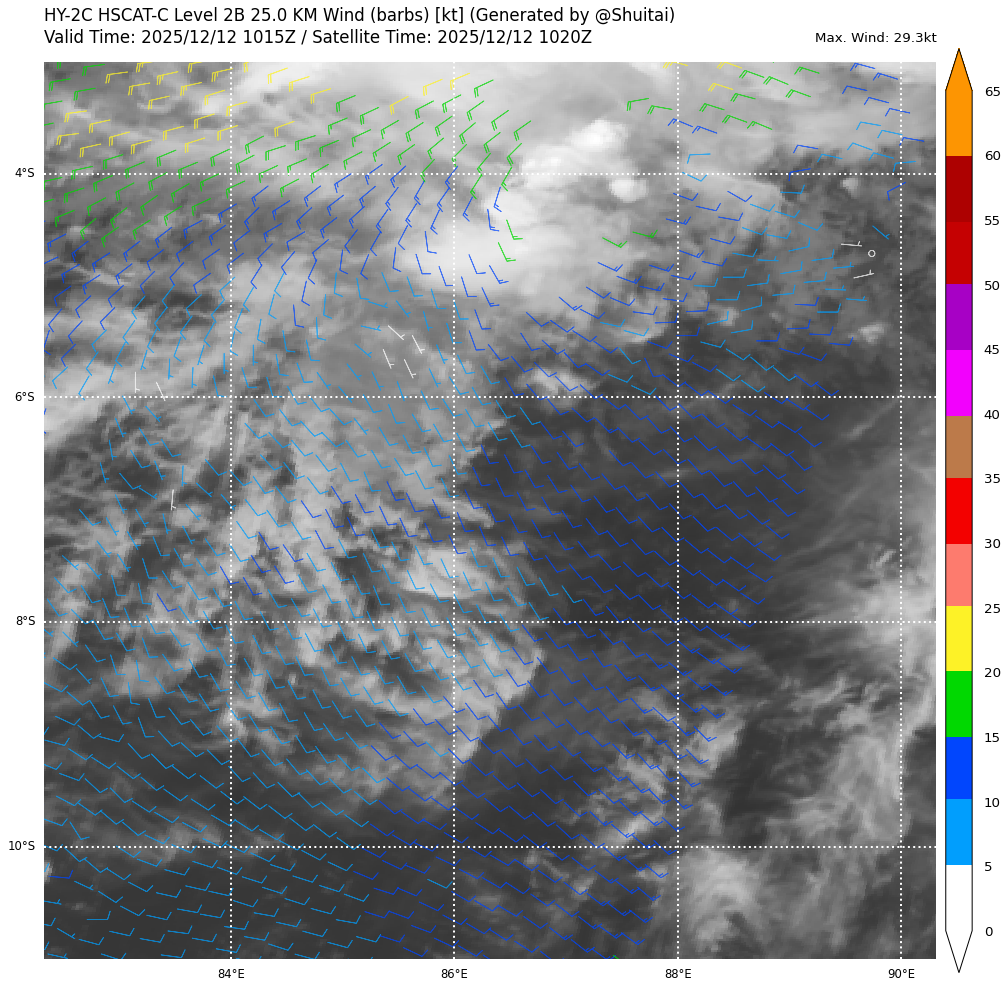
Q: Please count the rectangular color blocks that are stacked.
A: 13